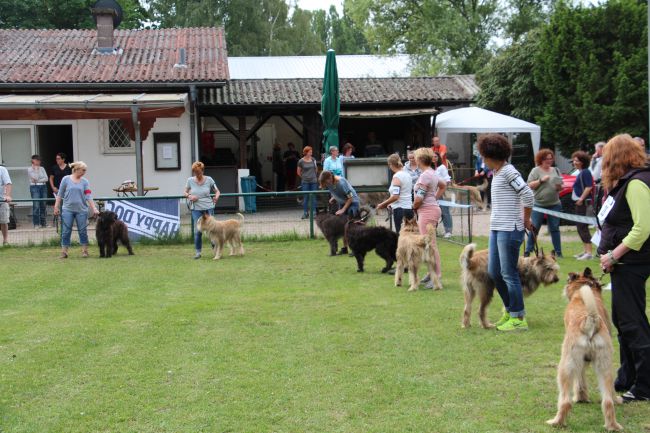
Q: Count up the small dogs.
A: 0